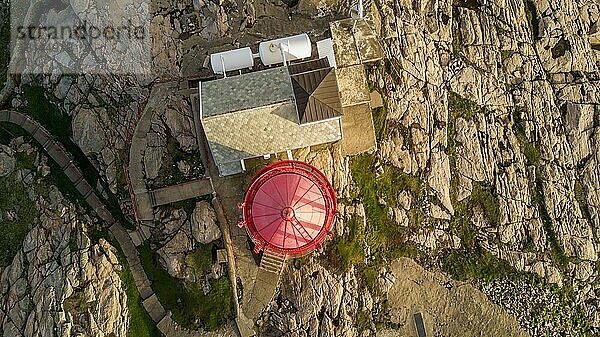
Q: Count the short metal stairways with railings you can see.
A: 1